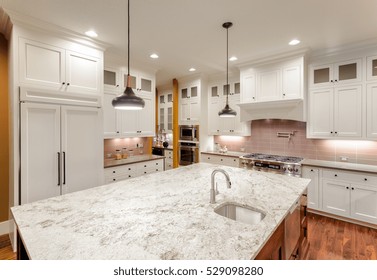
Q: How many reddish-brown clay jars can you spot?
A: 0